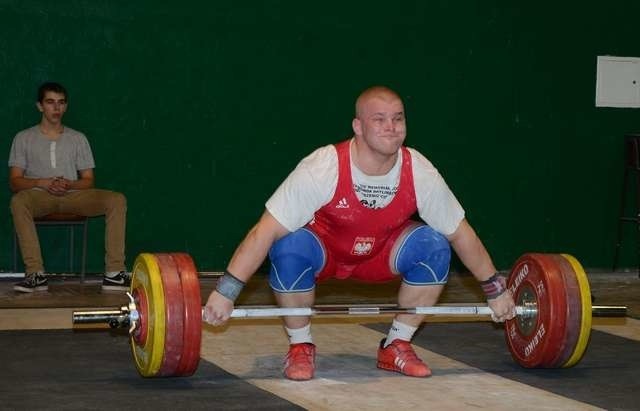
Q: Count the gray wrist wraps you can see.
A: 1